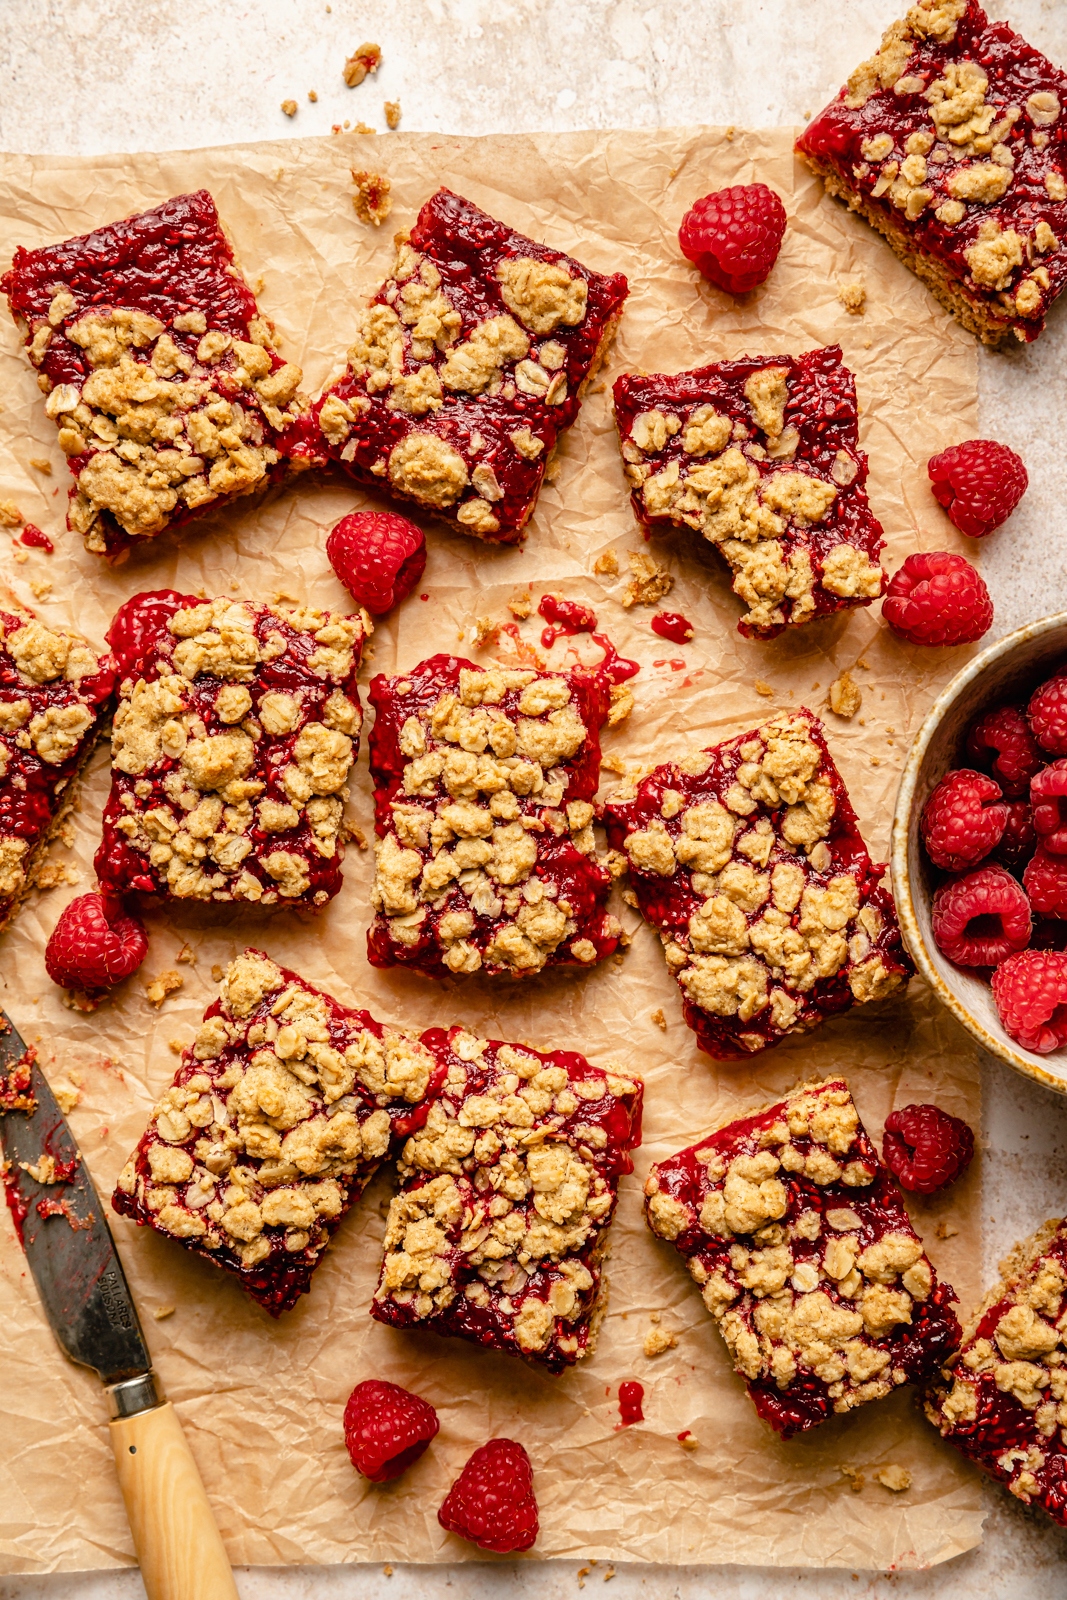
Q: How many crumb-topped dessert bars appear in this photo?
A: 12